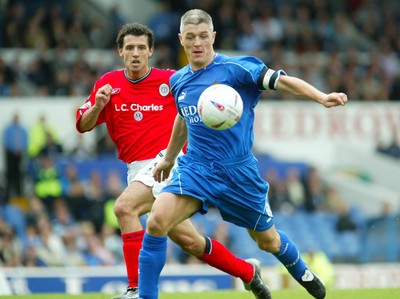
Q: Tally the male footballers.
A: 2